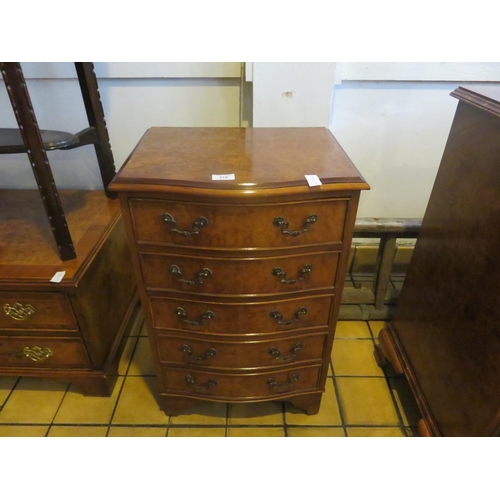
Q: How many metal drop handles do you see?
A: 12